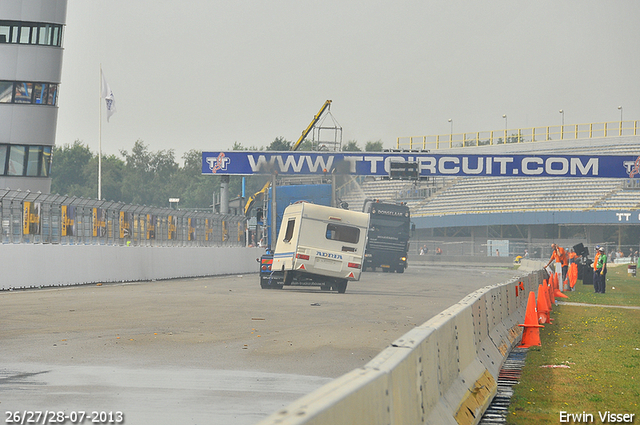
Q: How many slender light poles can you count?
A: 4